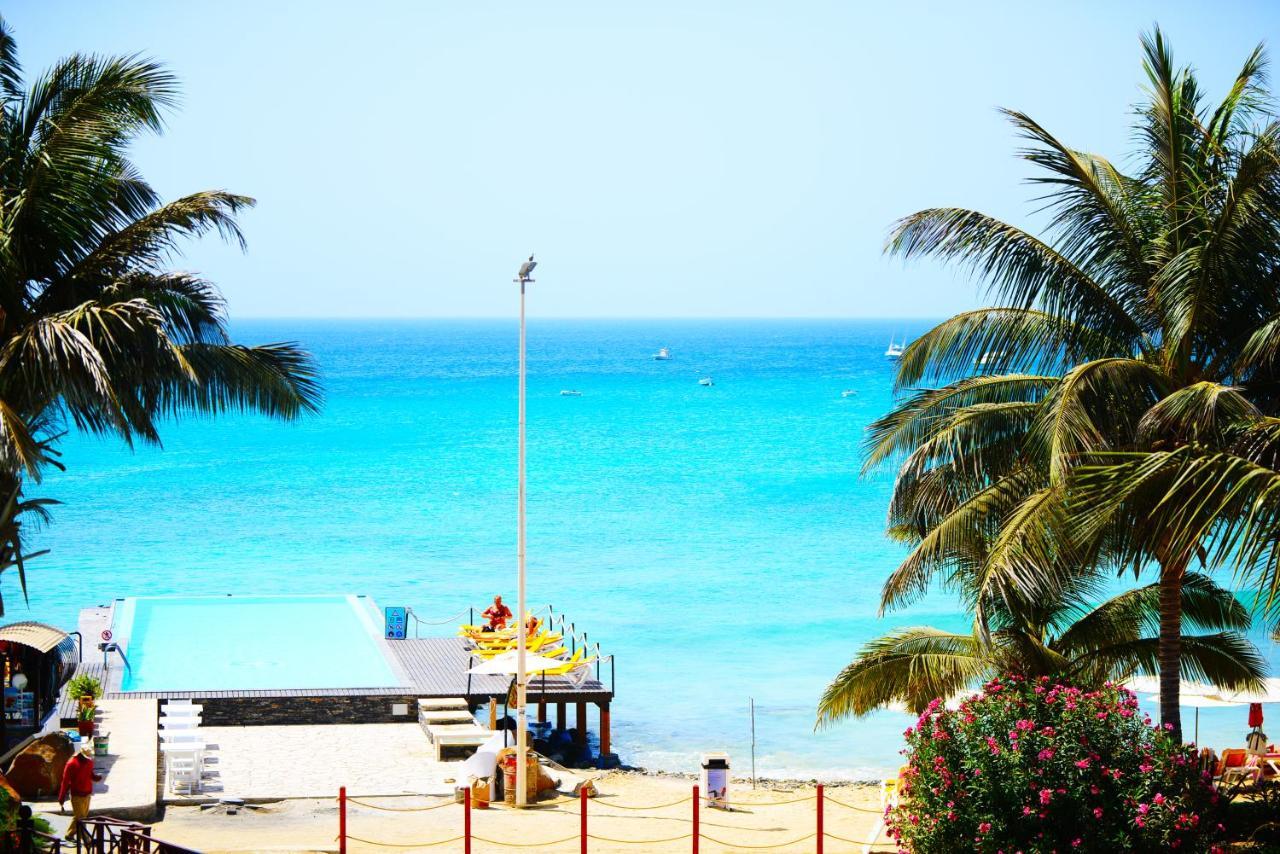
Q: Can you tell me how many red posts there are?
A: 5